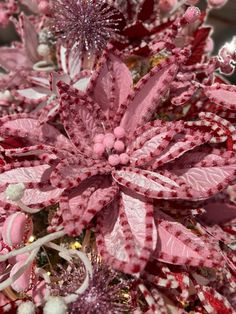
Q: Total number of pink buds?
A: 7